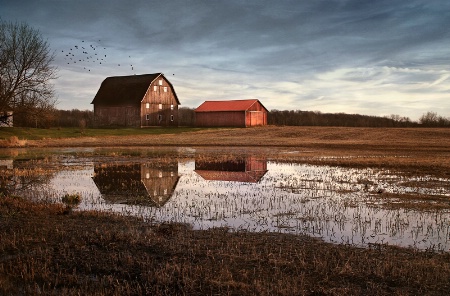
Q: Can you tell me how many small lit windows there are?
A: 6